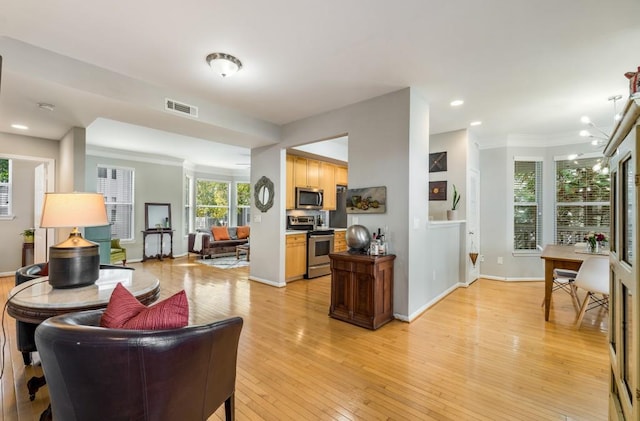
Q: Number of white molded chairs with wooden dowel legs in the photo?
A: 2